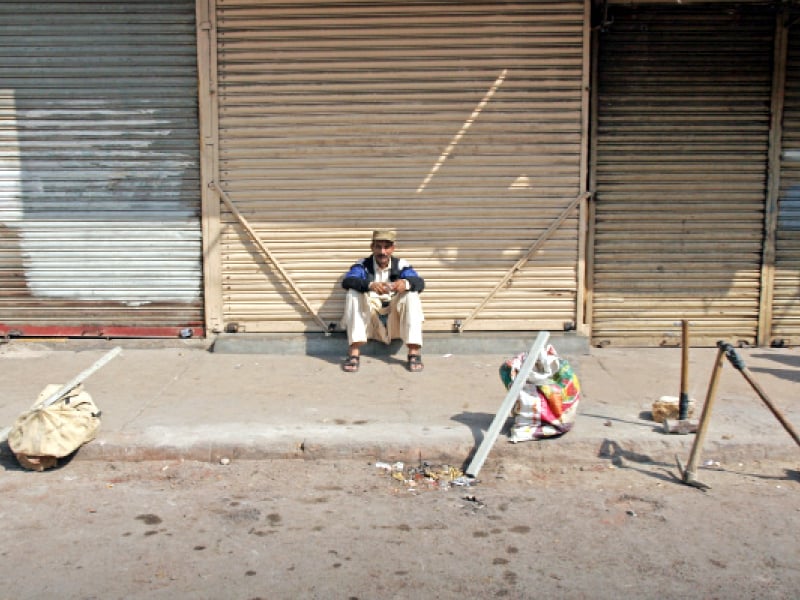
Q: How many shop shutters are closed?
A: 4